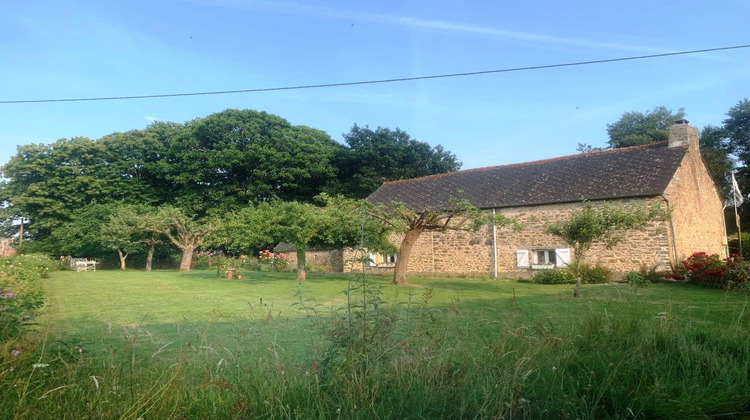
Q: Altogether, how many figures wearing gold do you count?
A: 0